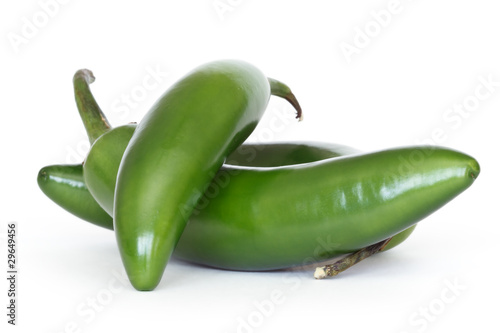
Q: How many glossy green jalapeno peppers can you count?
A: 3